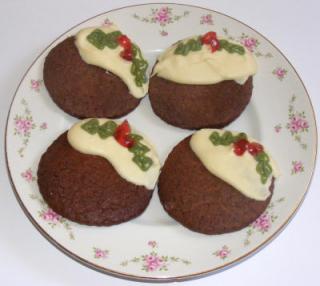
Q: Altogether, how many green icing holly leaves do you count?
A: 8